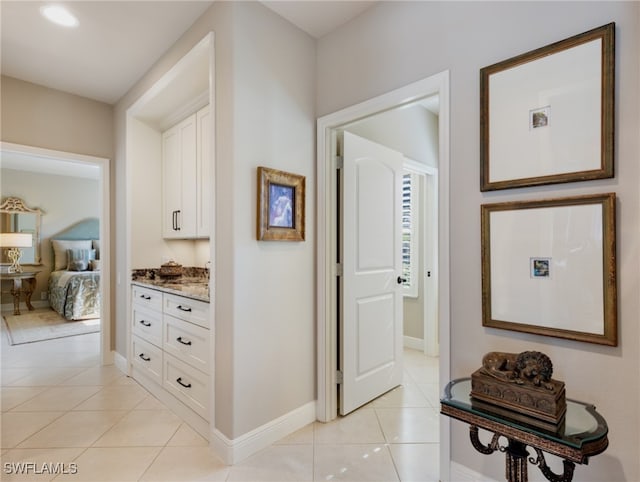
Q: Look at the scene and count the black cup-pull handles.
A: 6